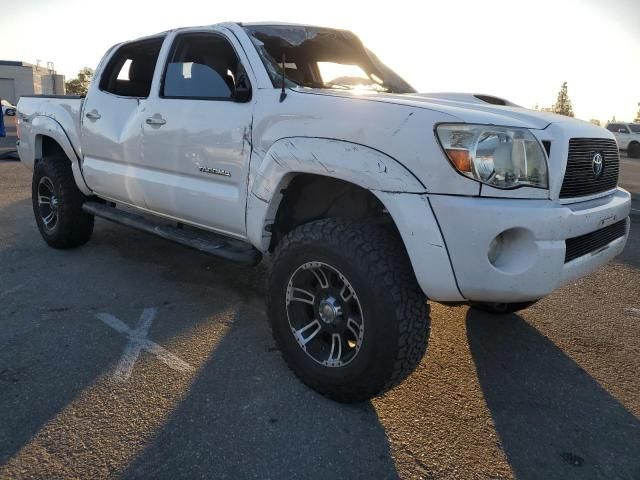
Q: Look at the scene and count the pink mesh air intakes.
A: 0